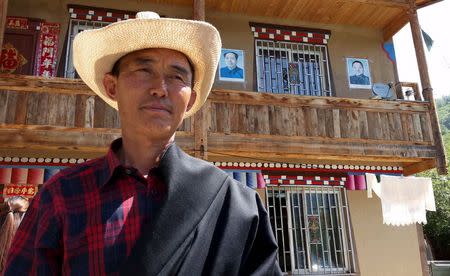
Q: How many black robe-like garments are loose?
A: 1